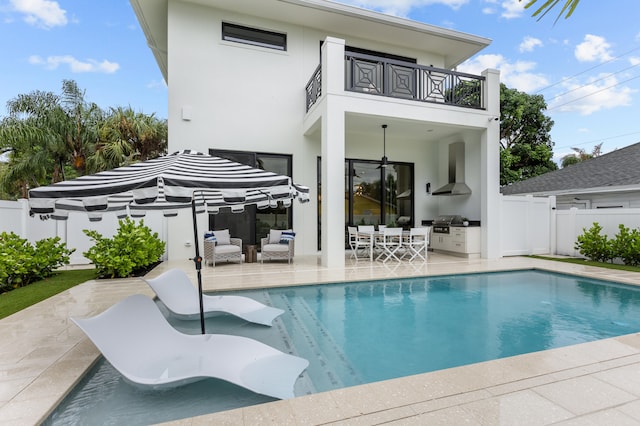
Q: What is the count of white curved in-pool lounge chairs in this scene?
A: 2